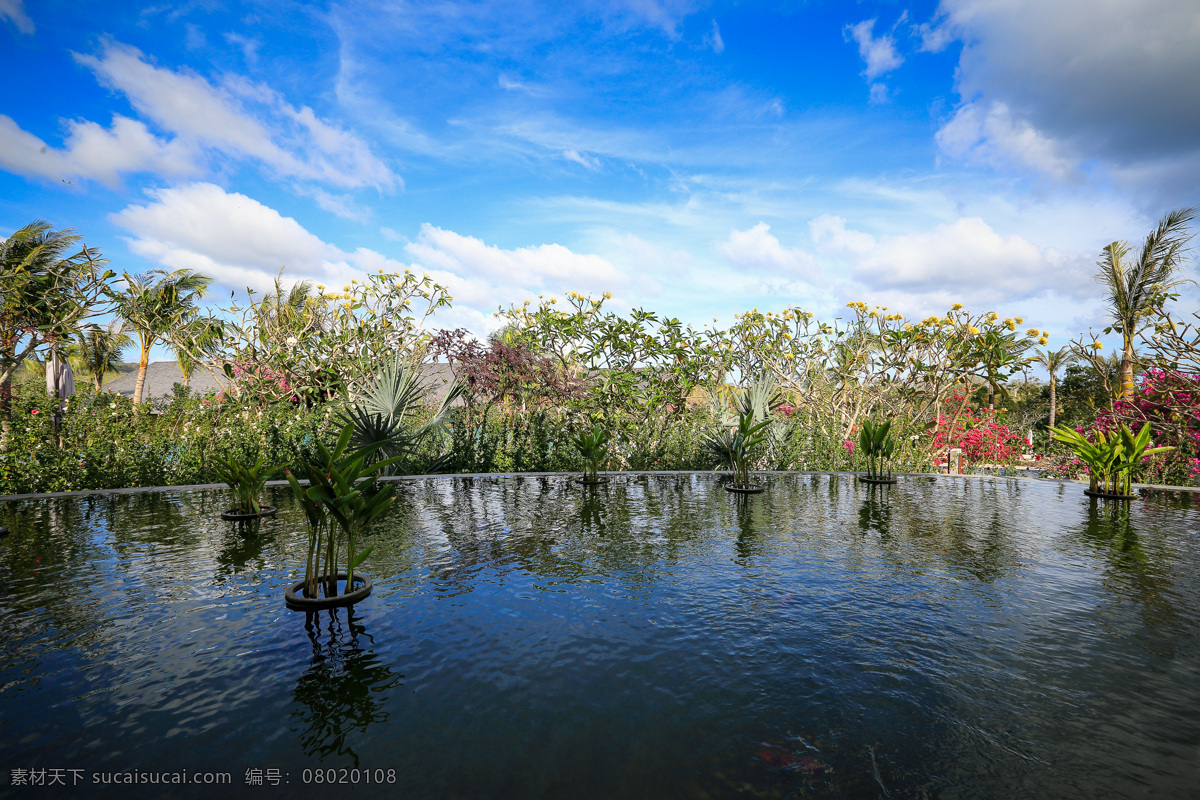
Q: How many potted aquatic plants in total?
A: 6